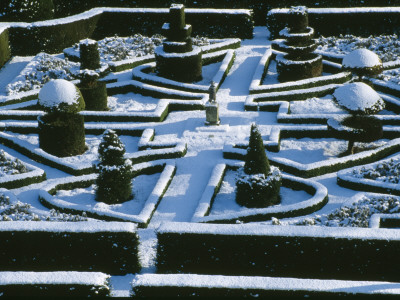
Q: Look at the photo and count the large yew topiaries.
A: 8